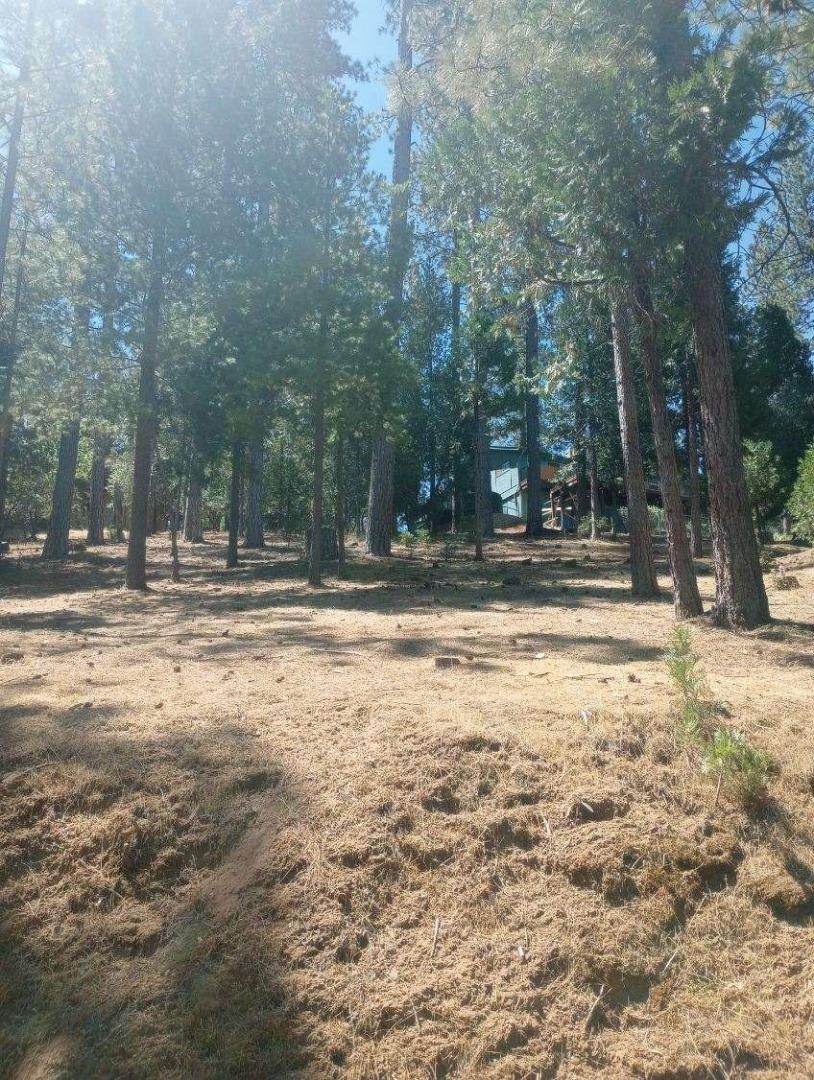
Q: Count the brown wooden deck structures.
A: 1